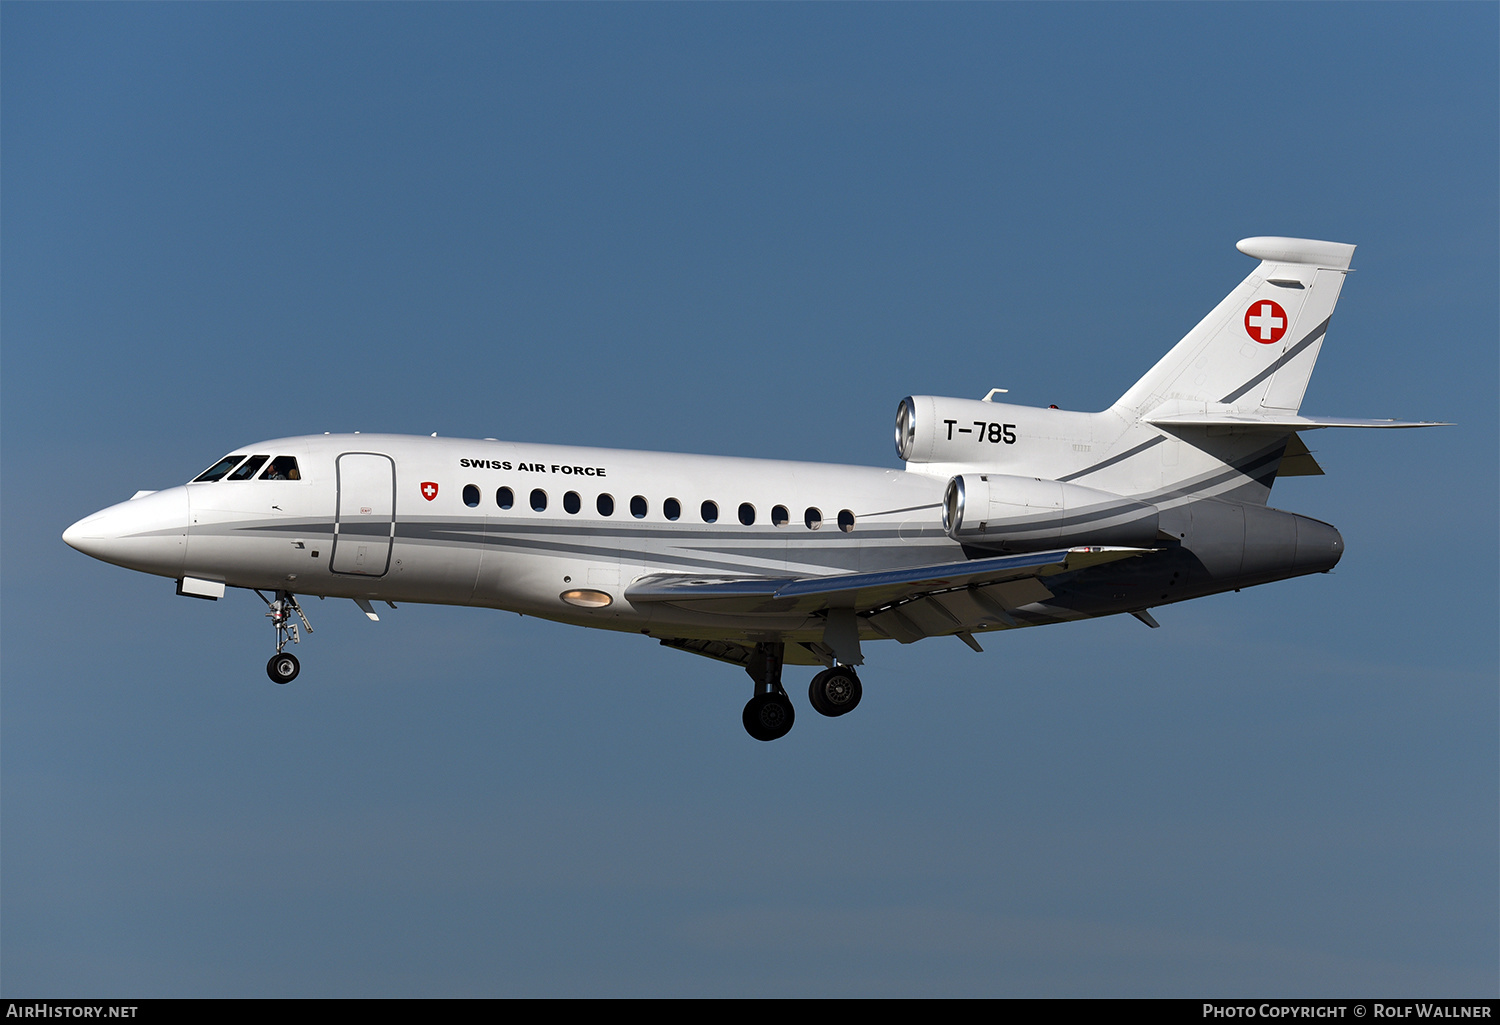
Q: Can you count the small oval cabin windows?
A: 12